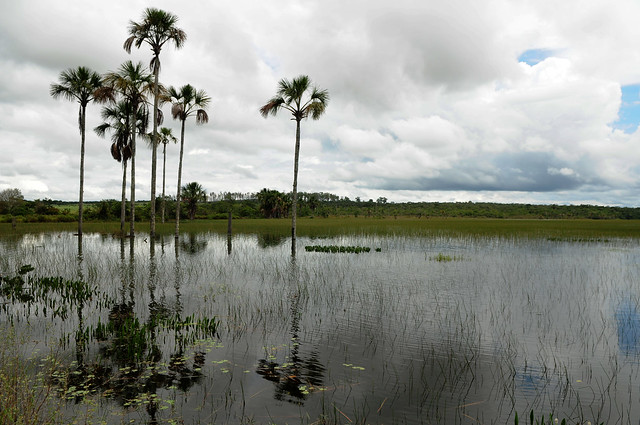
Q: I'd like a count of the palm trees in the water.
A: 7